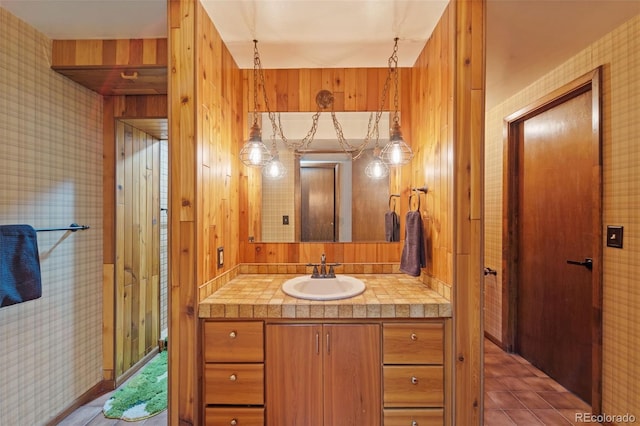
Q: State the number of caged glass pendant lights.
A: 2